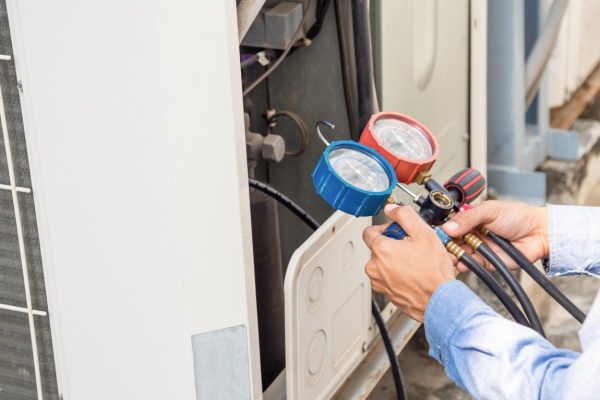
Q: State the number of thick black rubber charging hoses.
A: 3